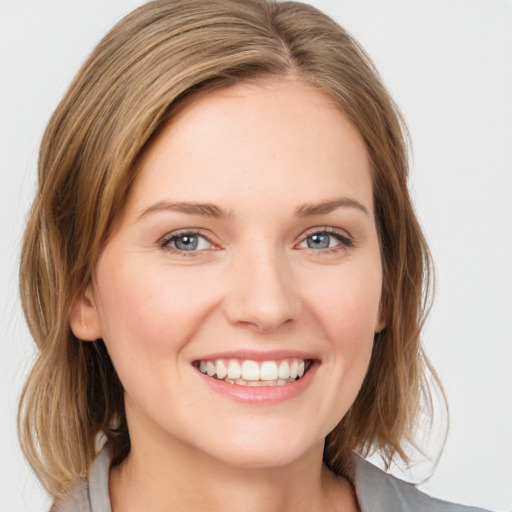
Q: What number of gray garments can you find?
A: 1